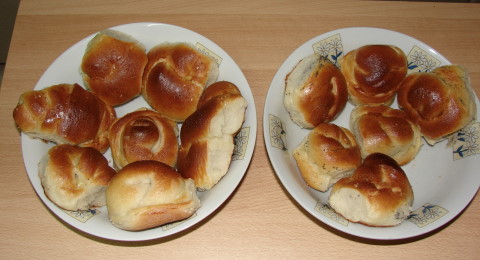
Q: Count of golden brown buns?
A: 13